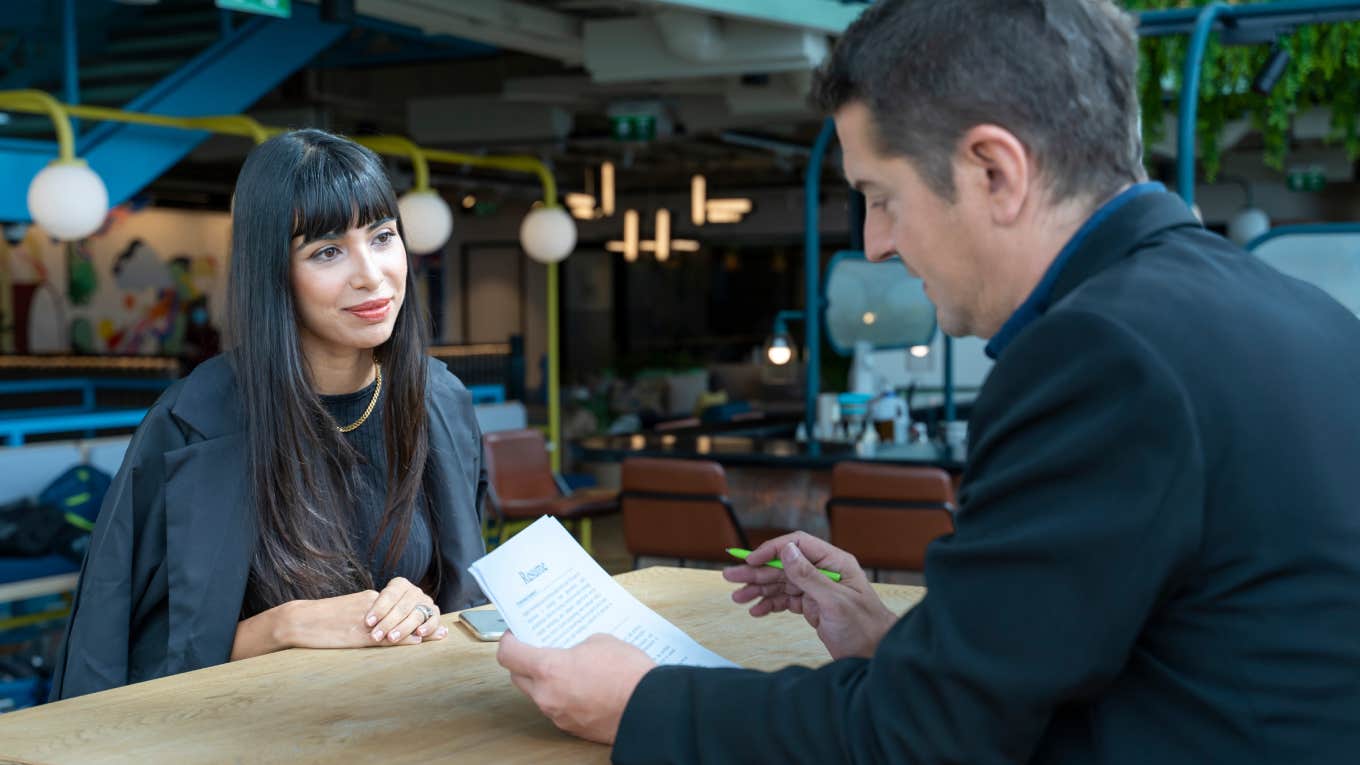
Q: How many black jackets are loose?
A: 1